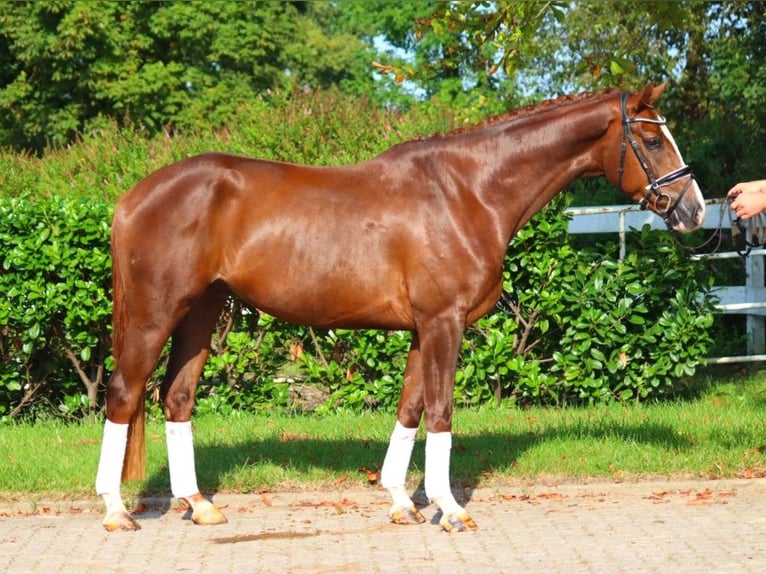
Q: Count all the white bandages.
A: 4